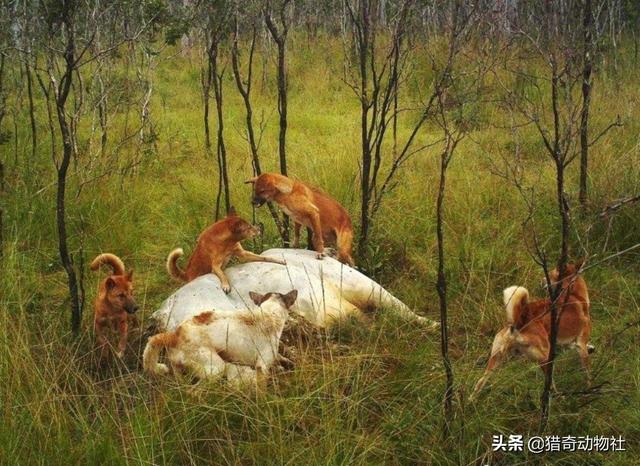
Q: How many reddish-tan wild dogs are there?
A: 4